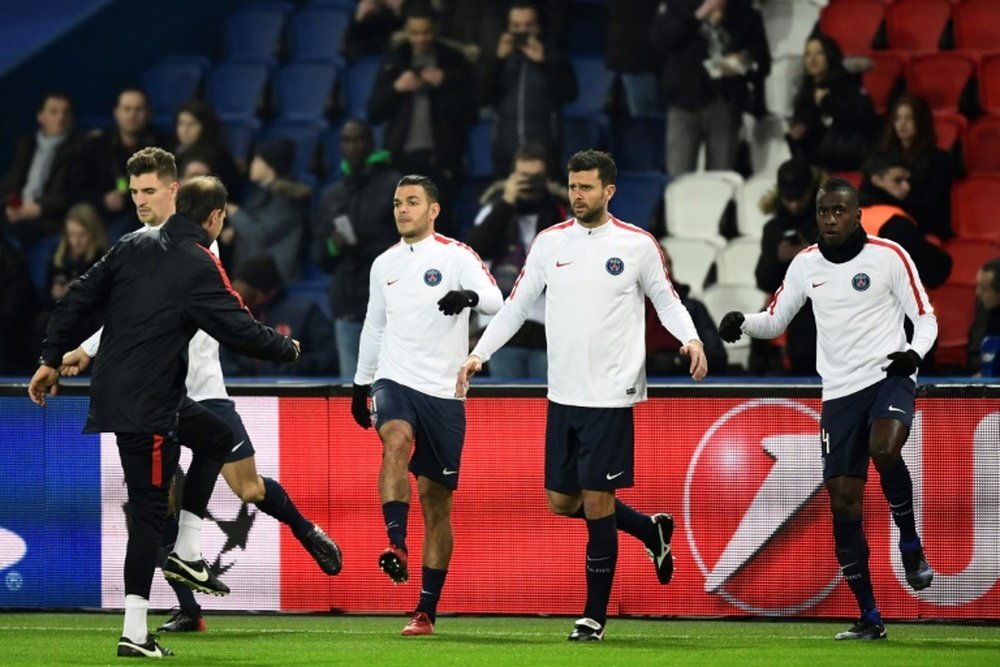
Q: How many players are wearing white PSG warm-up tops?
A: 4